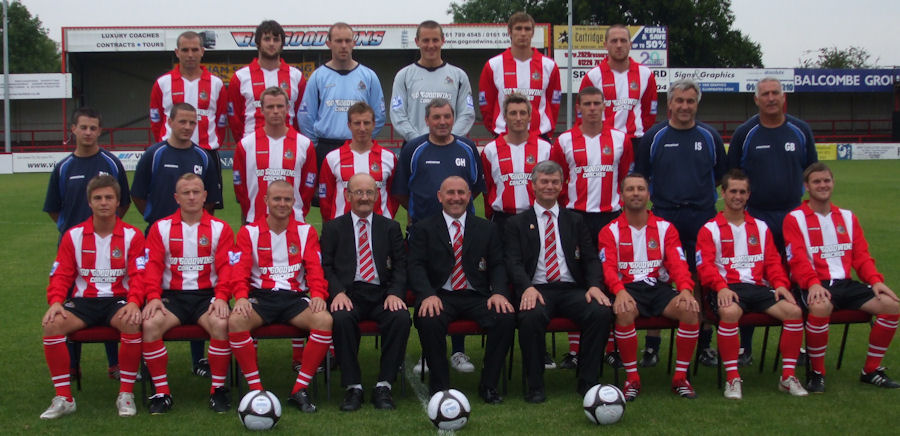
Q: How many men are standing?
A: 15